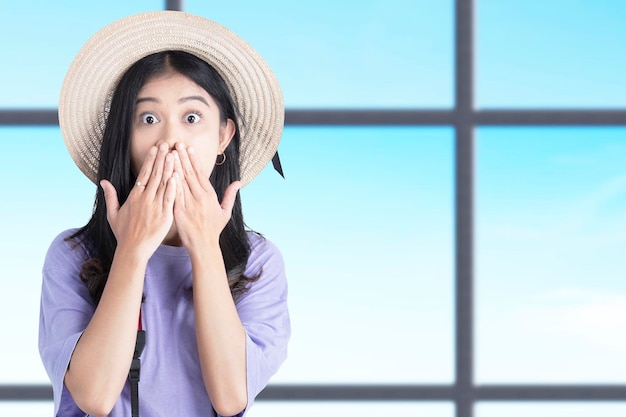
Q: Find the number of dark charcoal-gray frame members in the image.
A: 4